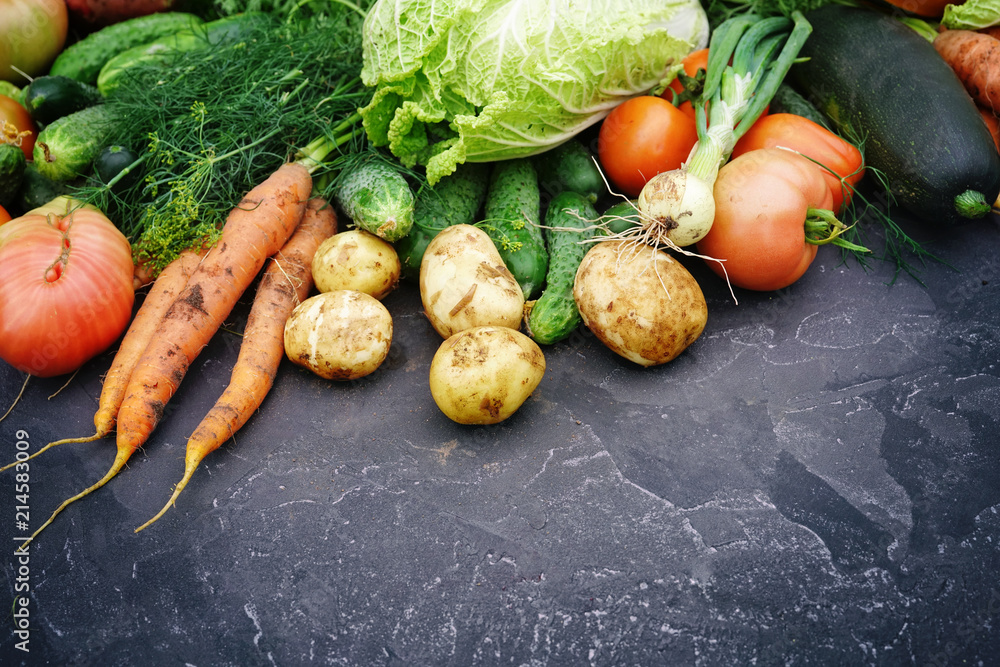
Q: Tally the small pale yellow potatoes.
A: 5